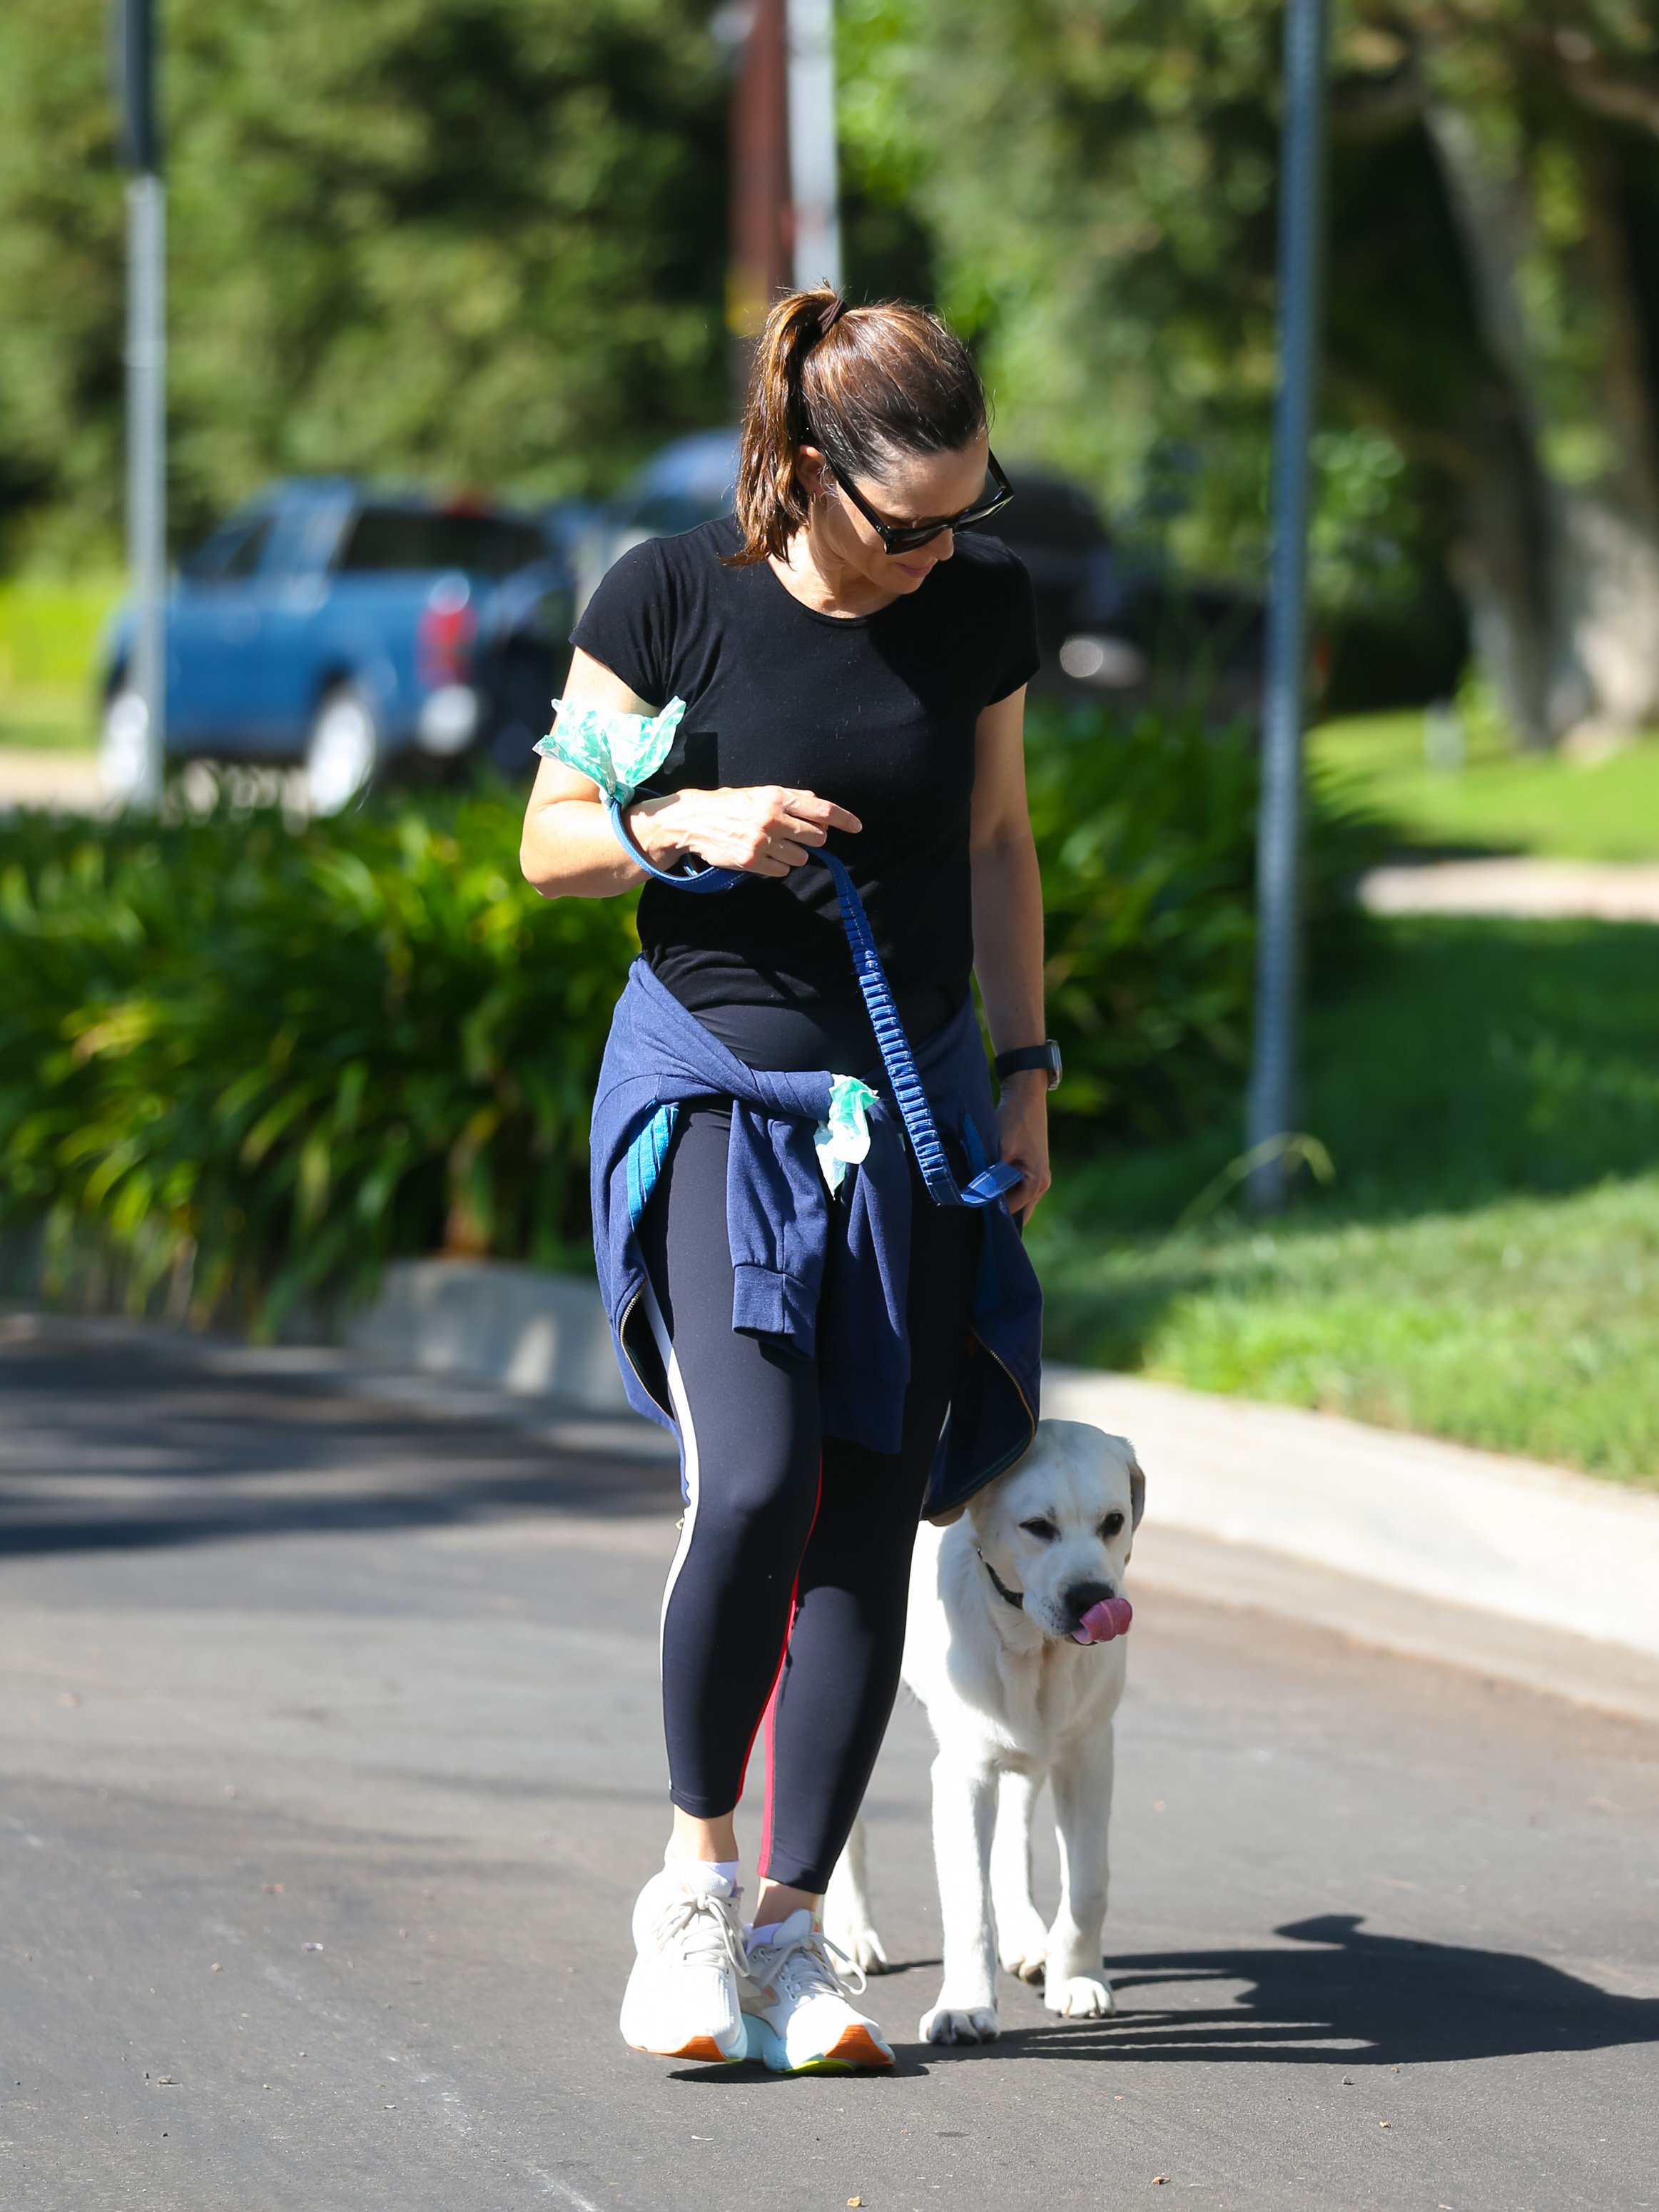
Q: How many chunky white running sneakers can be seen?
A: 2